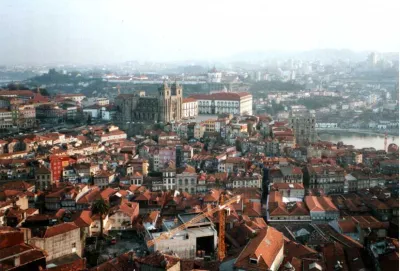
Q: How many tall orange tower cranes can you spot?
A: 1